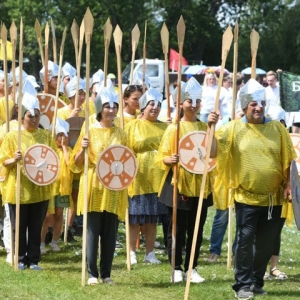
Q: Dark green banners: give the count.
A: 1